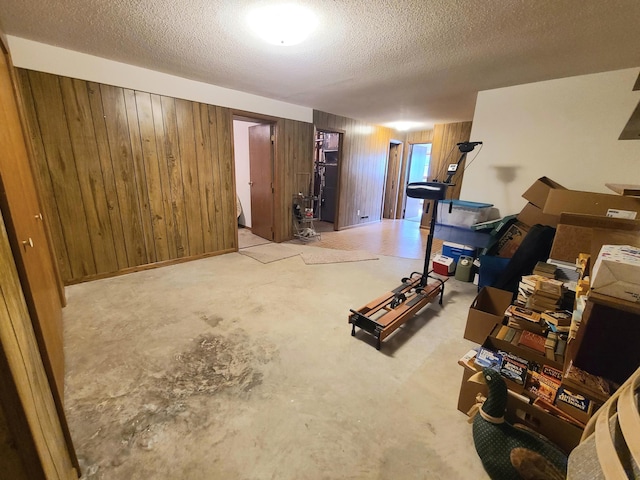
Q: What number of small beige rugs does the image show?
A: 2